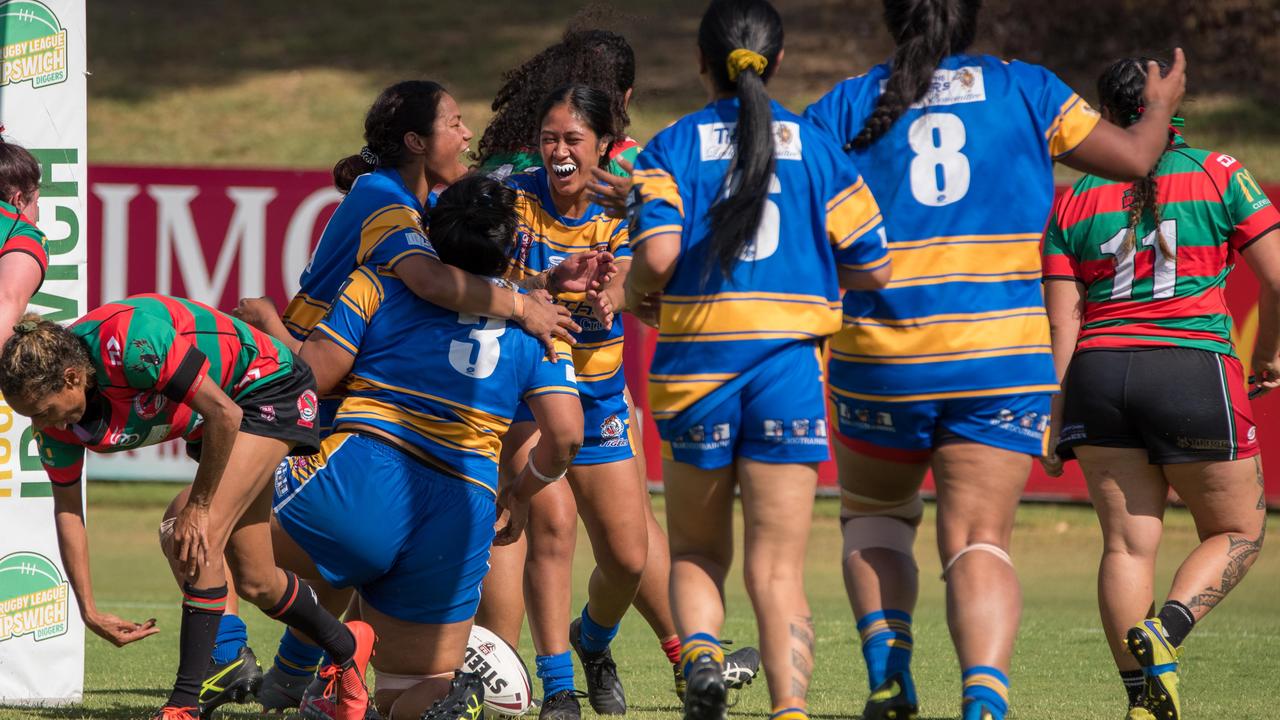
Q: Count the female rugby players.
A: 9